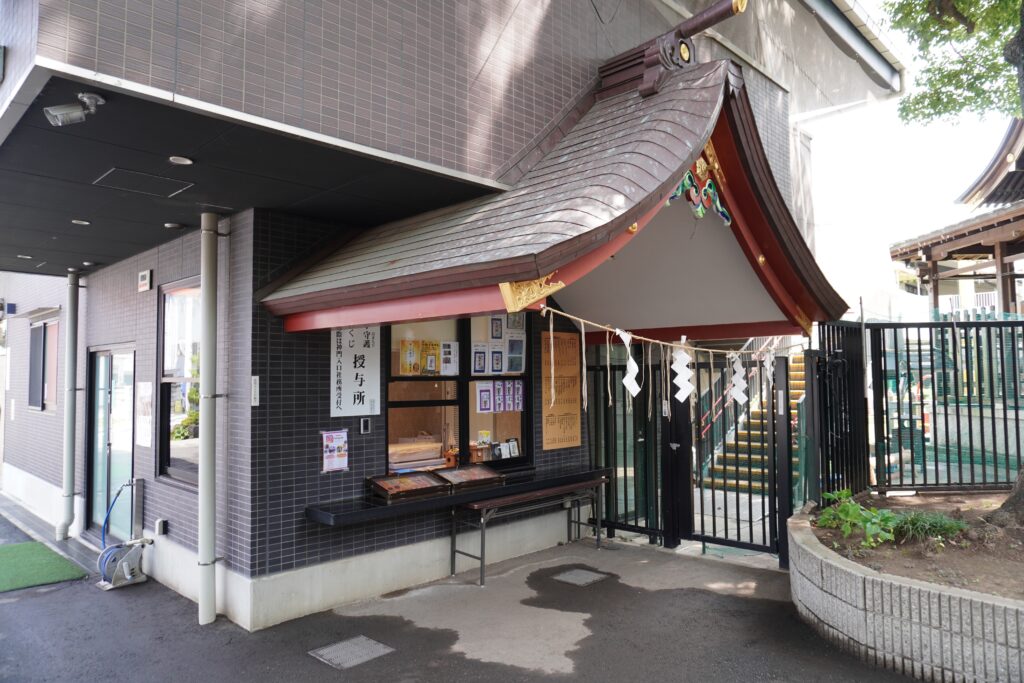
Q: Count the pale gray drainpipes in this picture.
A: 2